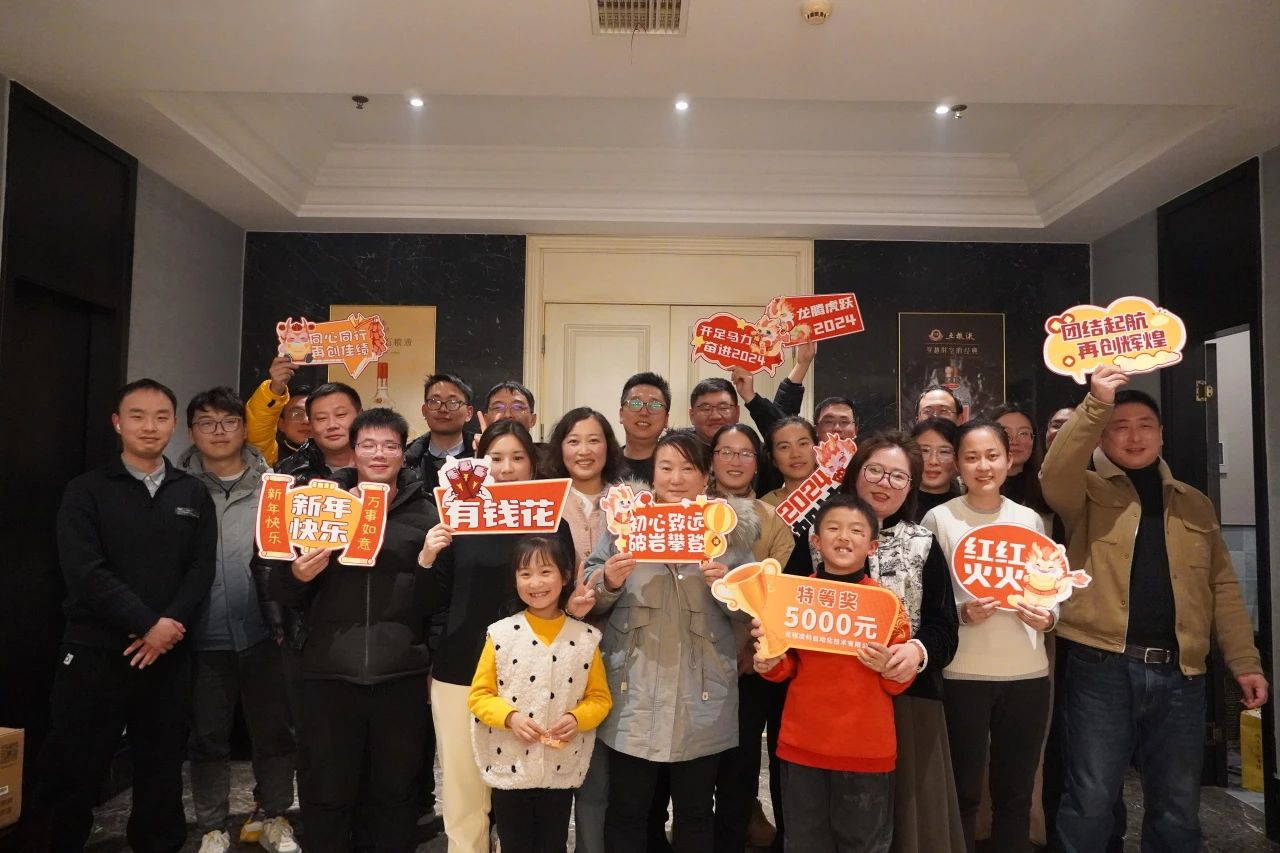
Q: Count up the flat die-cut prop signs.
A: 10